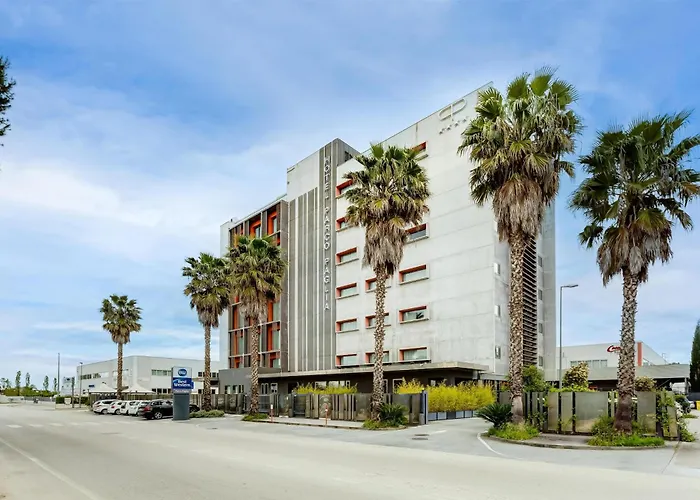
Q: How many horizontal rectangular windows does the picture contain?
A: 14